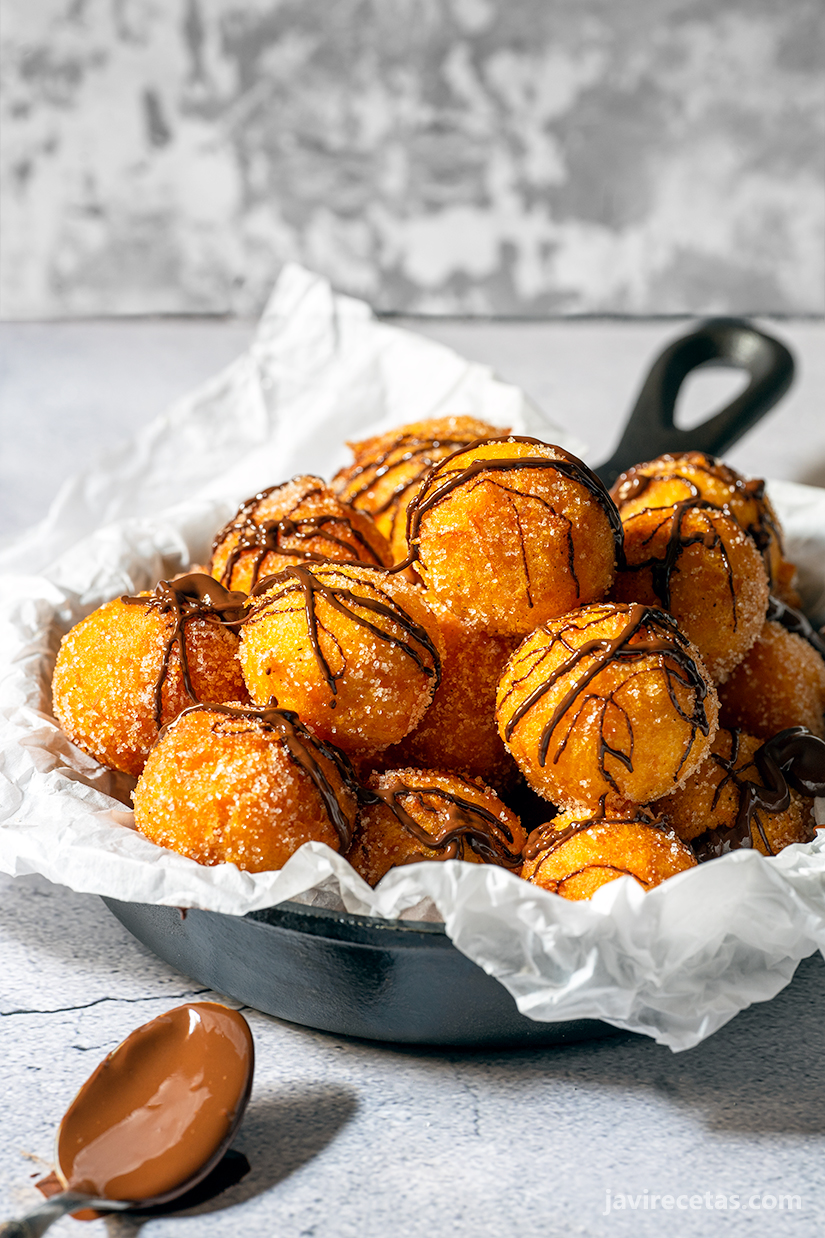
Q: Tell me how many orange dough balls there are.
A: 14